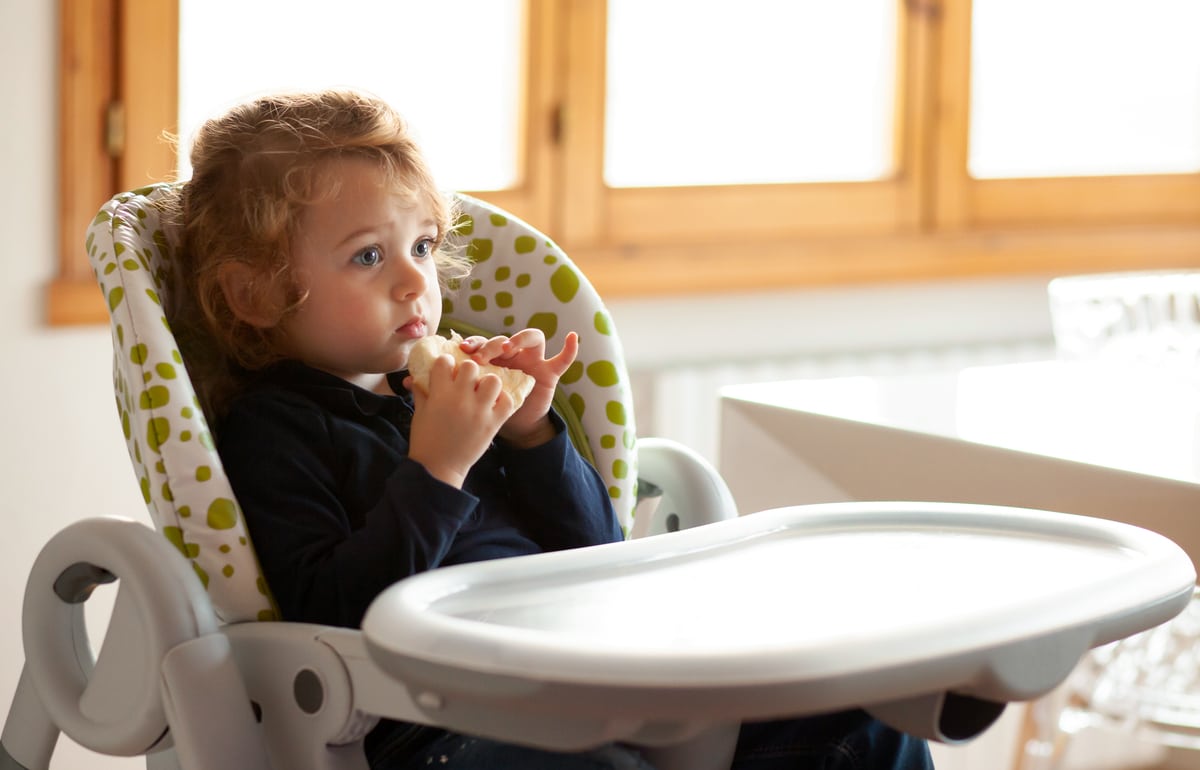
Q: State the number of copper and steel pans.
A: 0